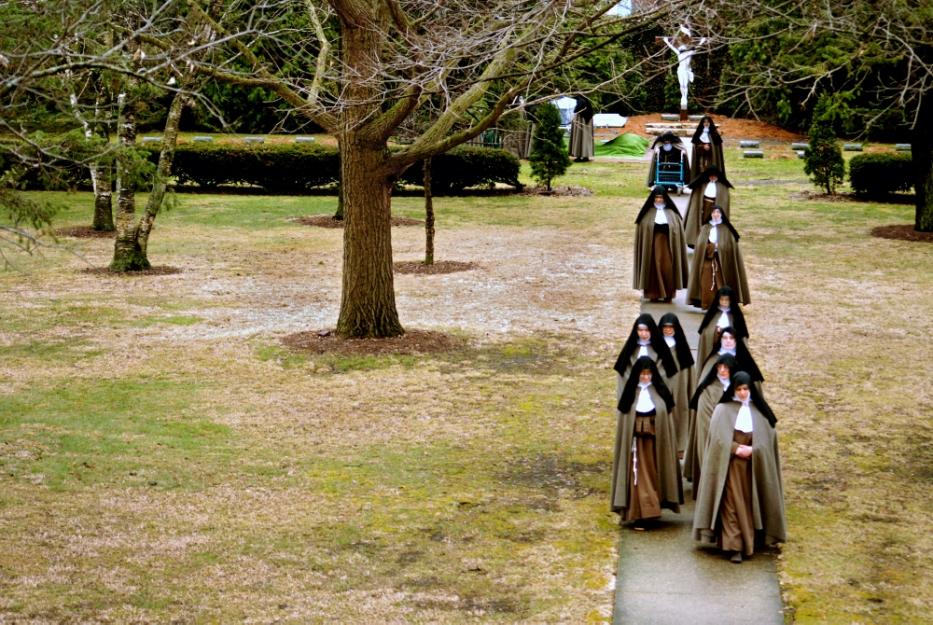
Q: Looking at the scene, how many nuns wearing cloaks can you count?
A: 13